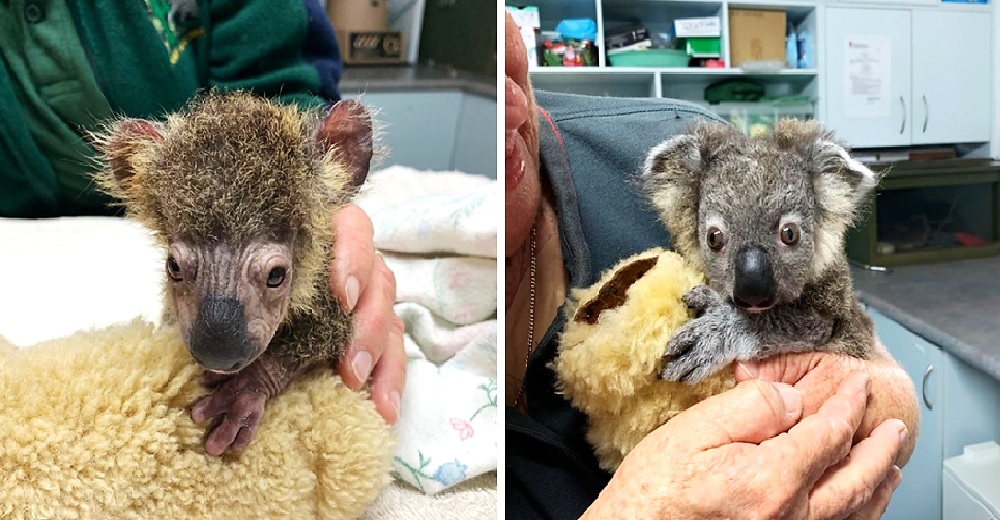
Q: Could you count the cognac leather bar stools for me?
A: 0